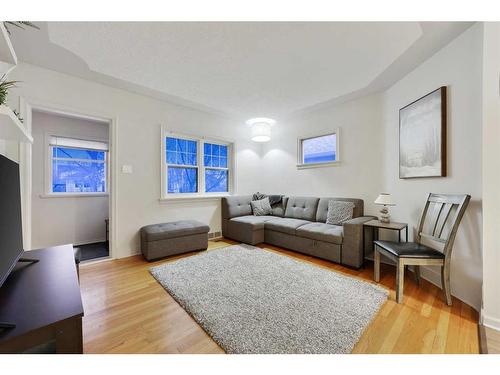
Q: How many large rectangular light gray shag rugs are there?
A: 1